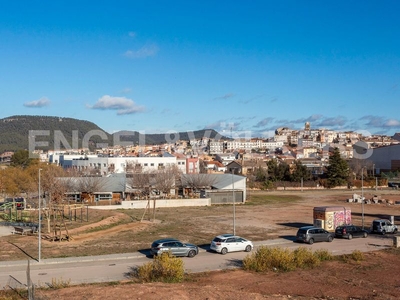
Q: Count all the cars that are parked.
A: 5